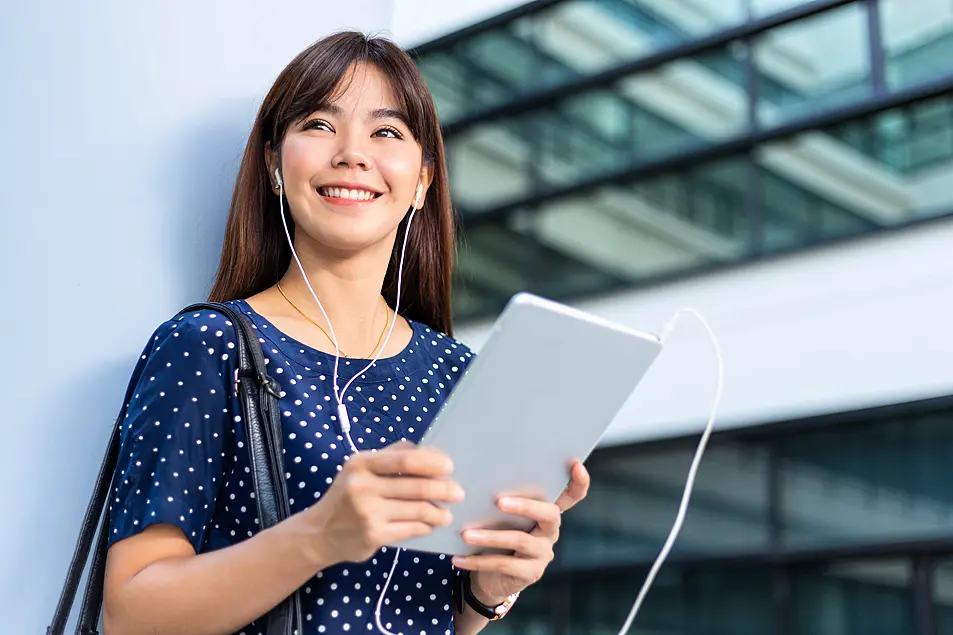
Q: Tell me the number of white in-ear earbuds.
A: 2